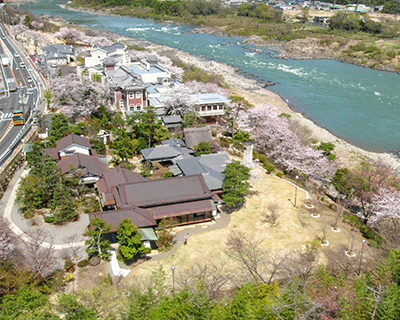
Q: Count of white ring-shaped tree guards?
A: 5